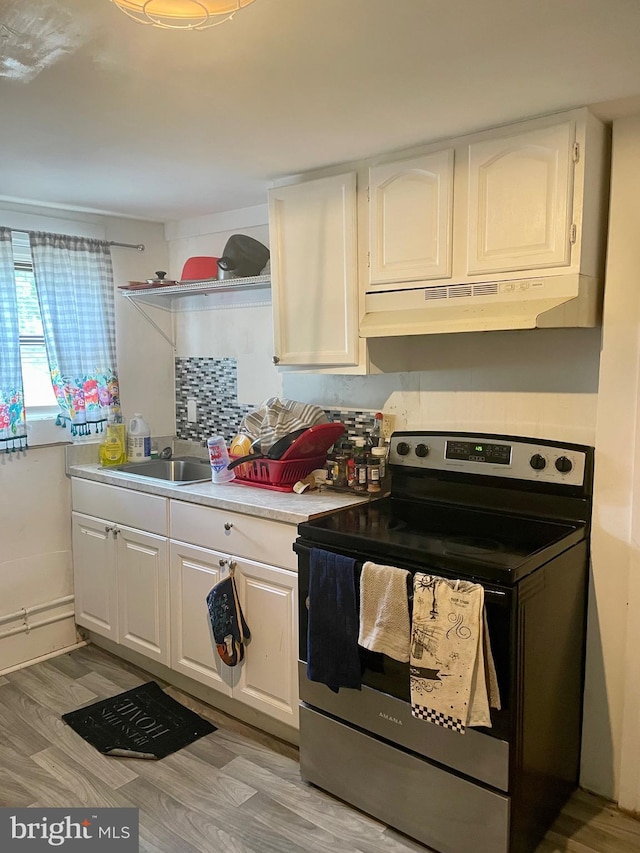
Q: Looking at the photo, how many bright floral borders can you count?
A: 2